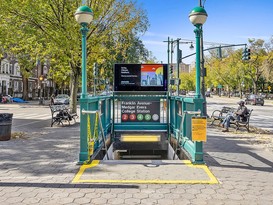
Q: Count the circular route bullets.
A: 5